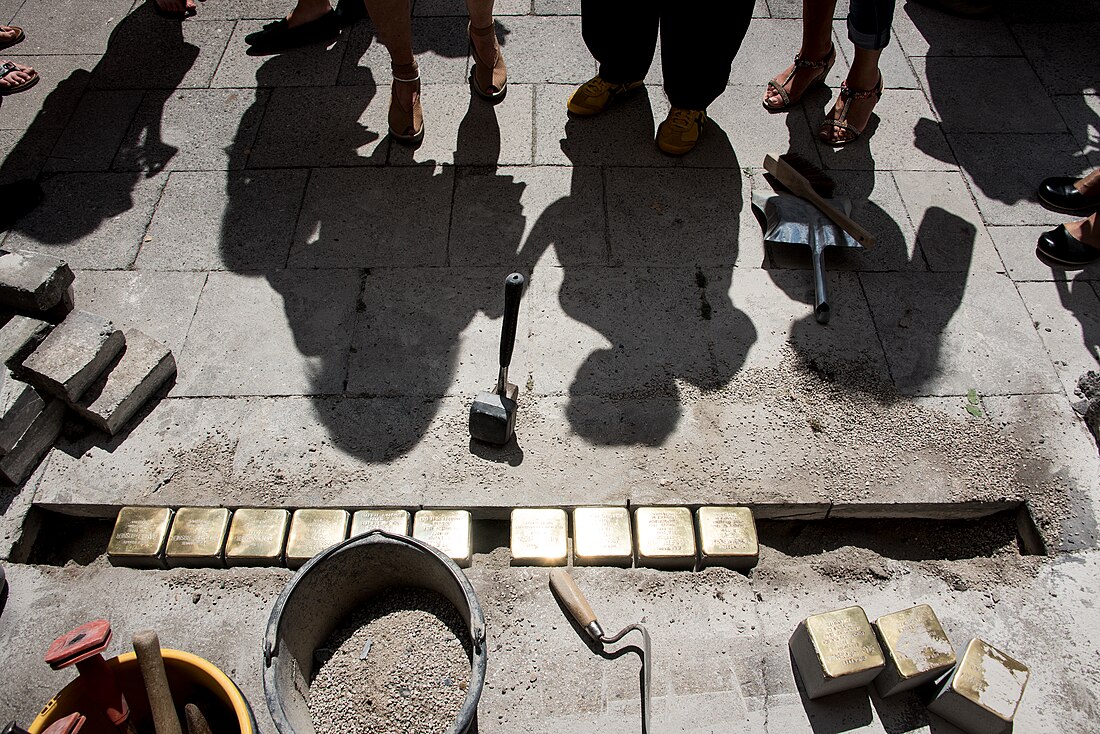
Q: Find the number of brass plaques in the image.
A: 13